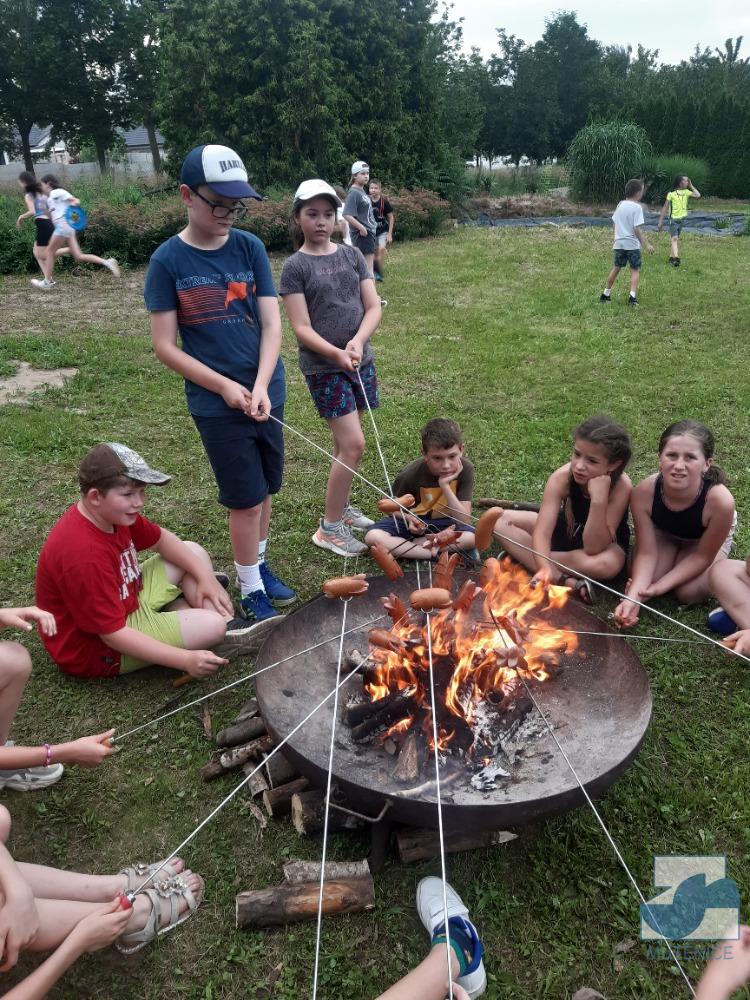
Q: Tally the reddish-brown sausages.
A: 13